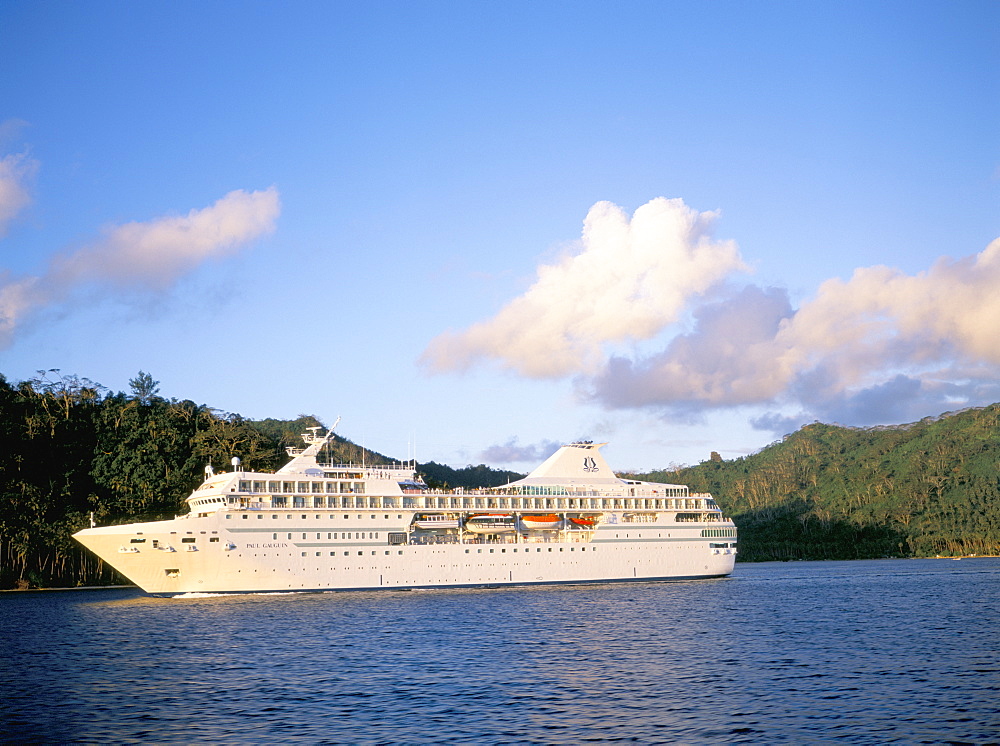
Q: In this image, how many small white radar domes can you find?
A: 2